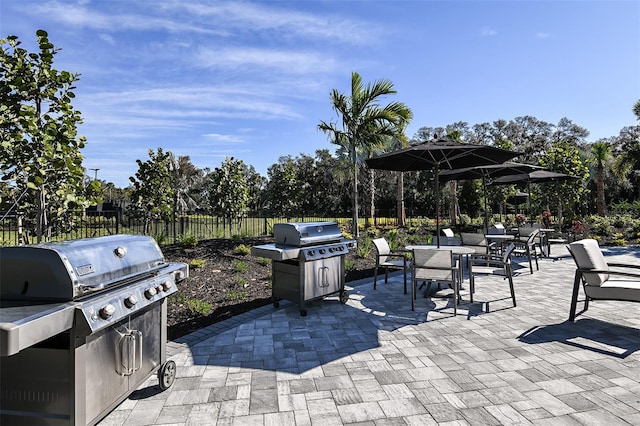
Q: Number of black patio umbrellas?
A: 3